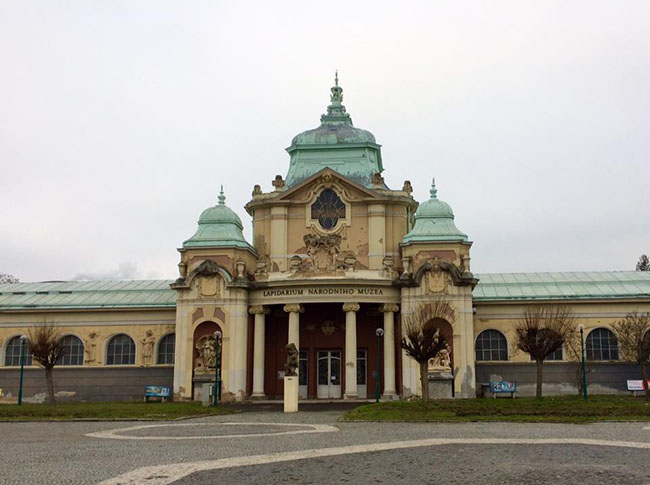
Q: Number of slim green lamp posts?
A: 4